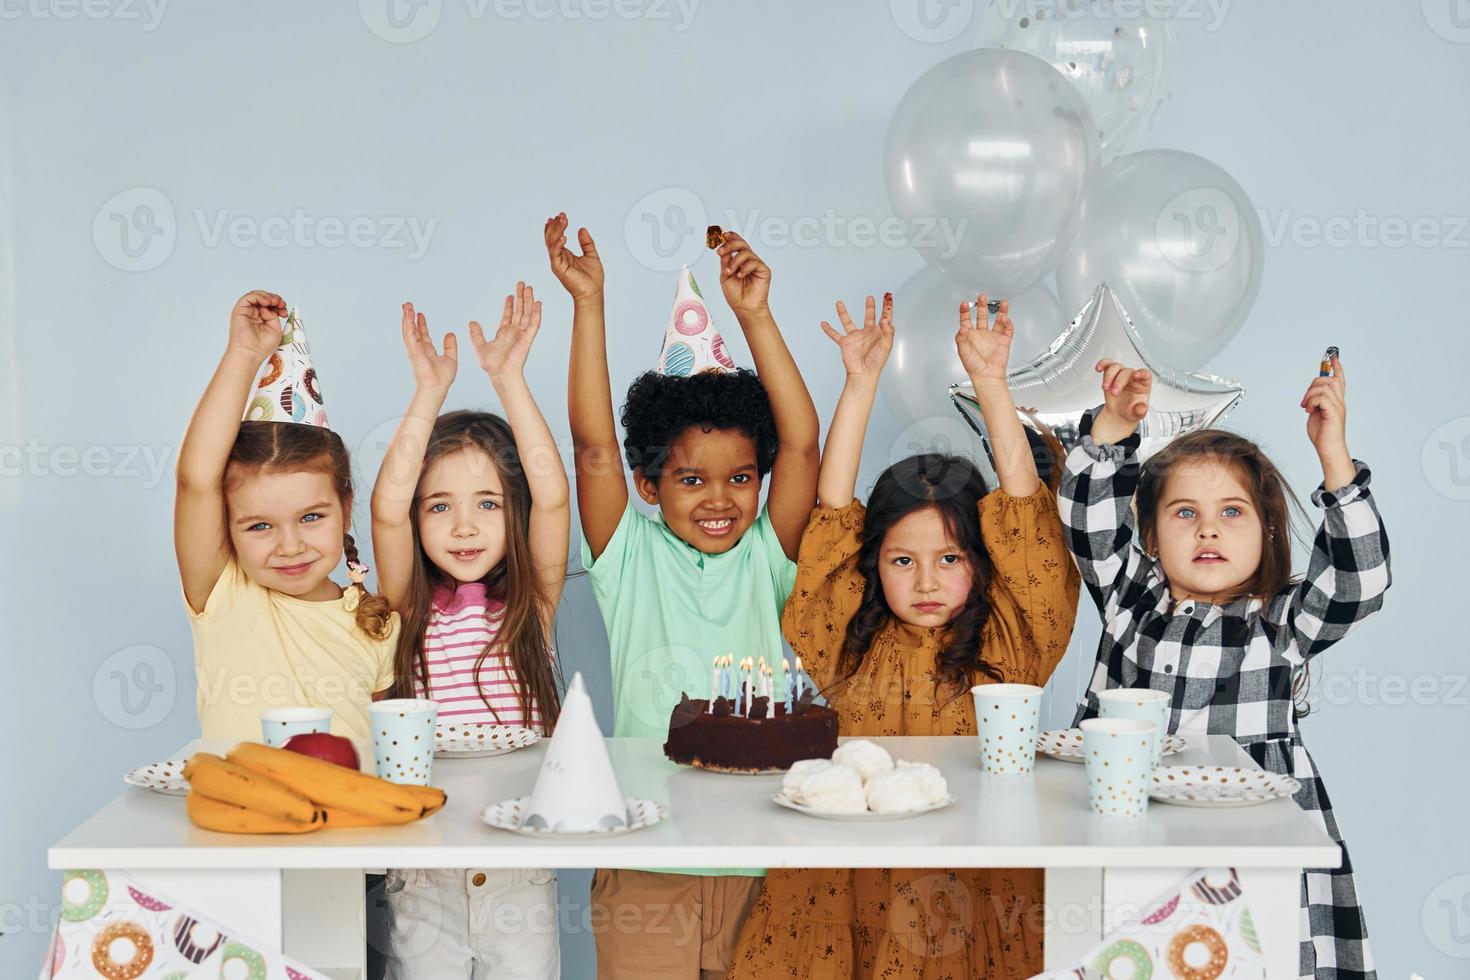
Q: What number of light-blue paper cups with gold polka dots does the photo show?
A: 5